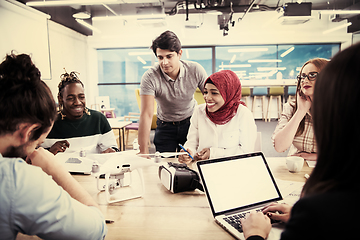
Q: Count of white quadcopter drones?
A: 1